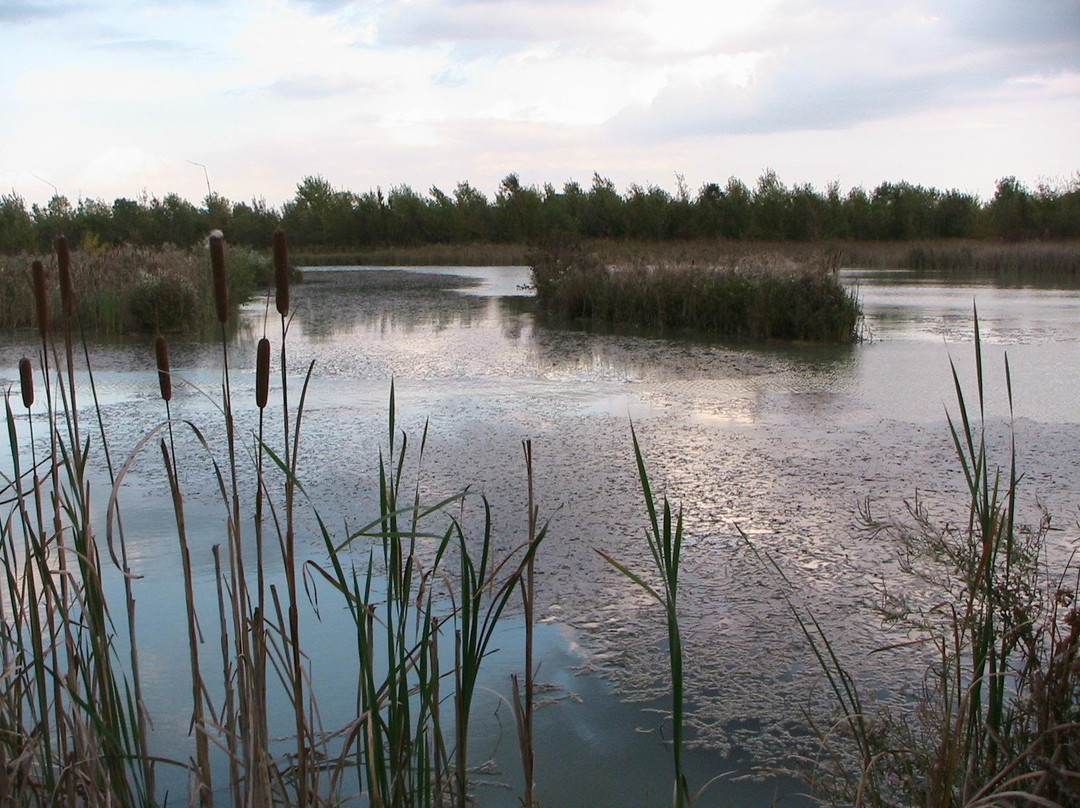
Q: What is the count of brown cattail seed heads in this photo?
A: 7